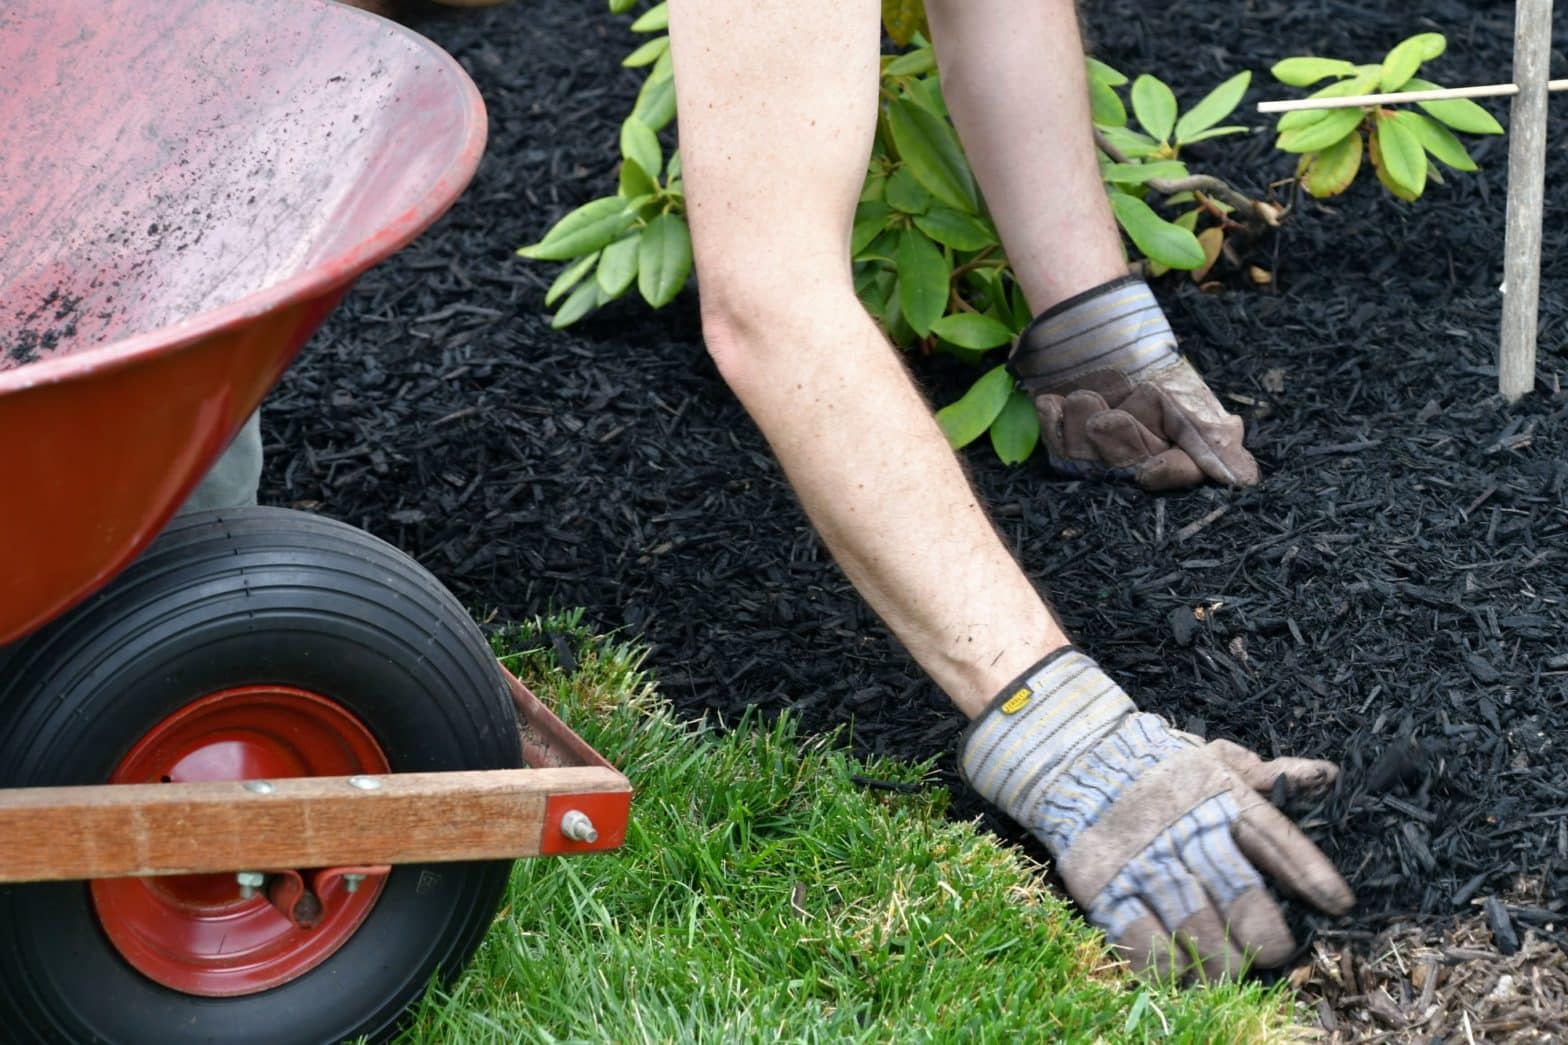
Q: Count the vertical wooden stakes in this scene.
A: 1